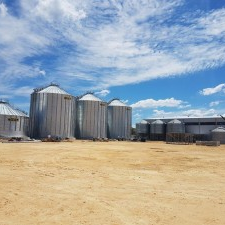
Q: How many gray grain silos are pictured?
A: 8